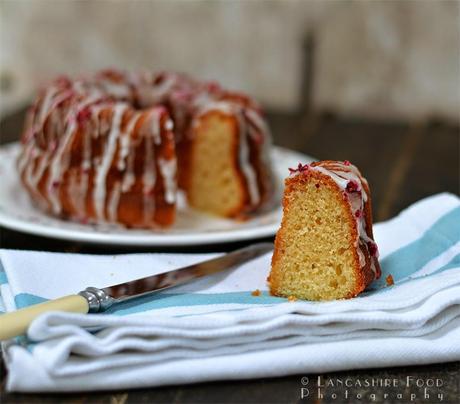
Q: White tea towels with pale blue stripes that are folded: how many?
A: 1